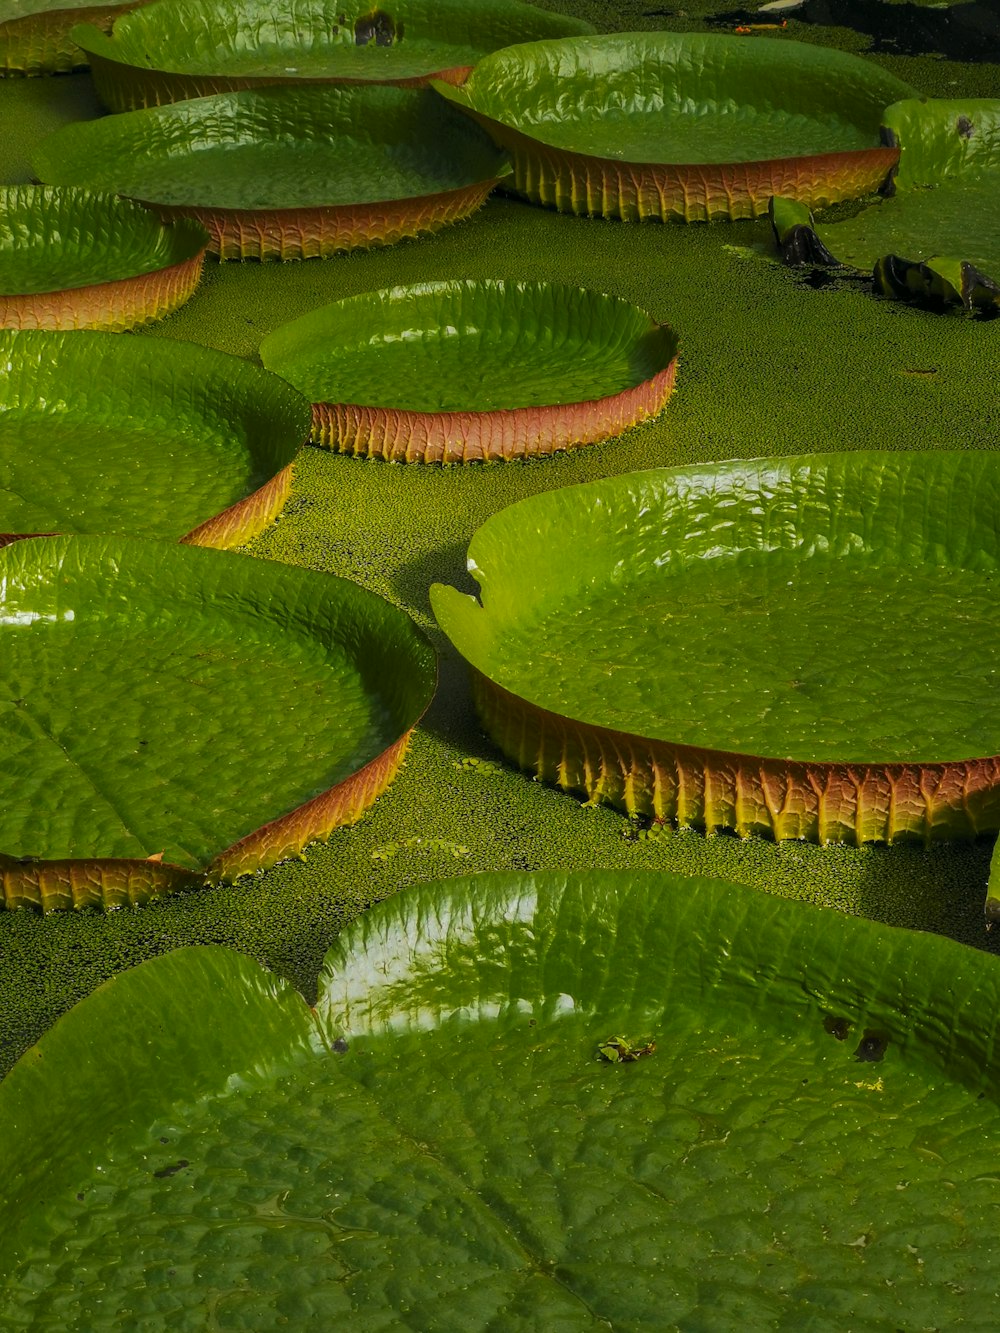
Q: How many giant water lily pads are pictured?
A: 11